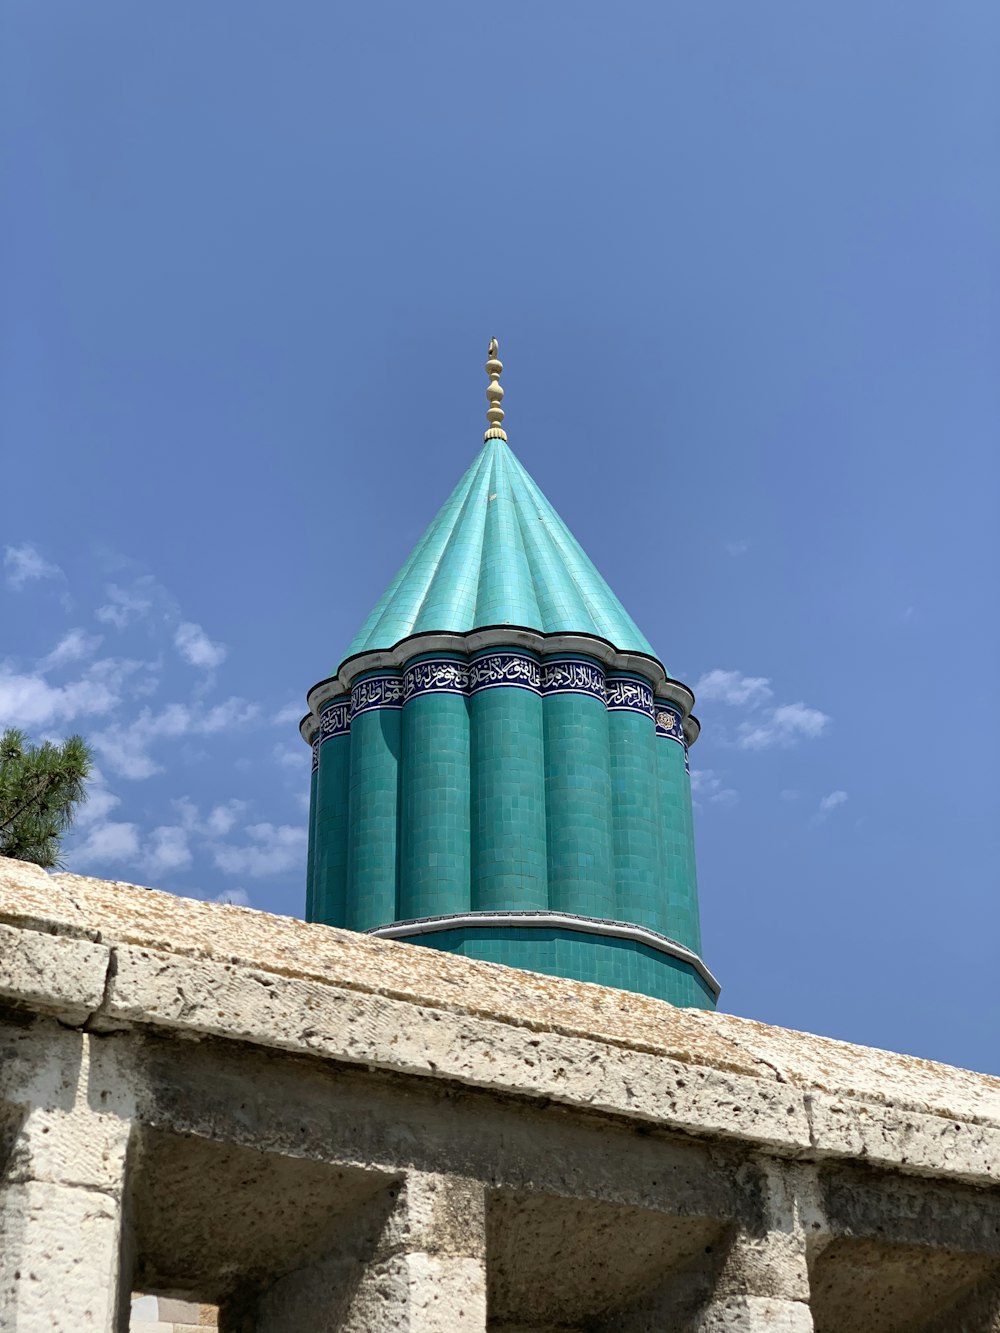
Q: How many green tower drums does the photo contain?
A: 1